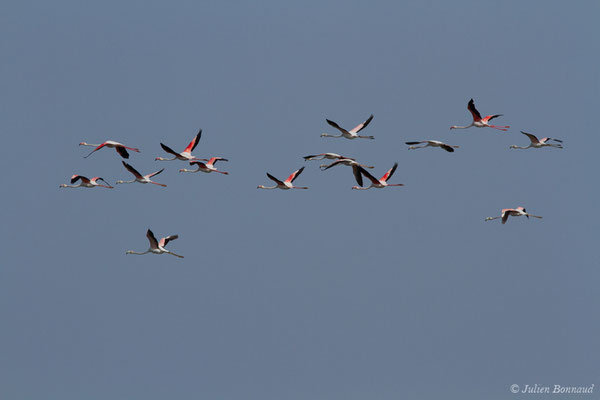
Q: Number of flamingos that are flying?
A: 15